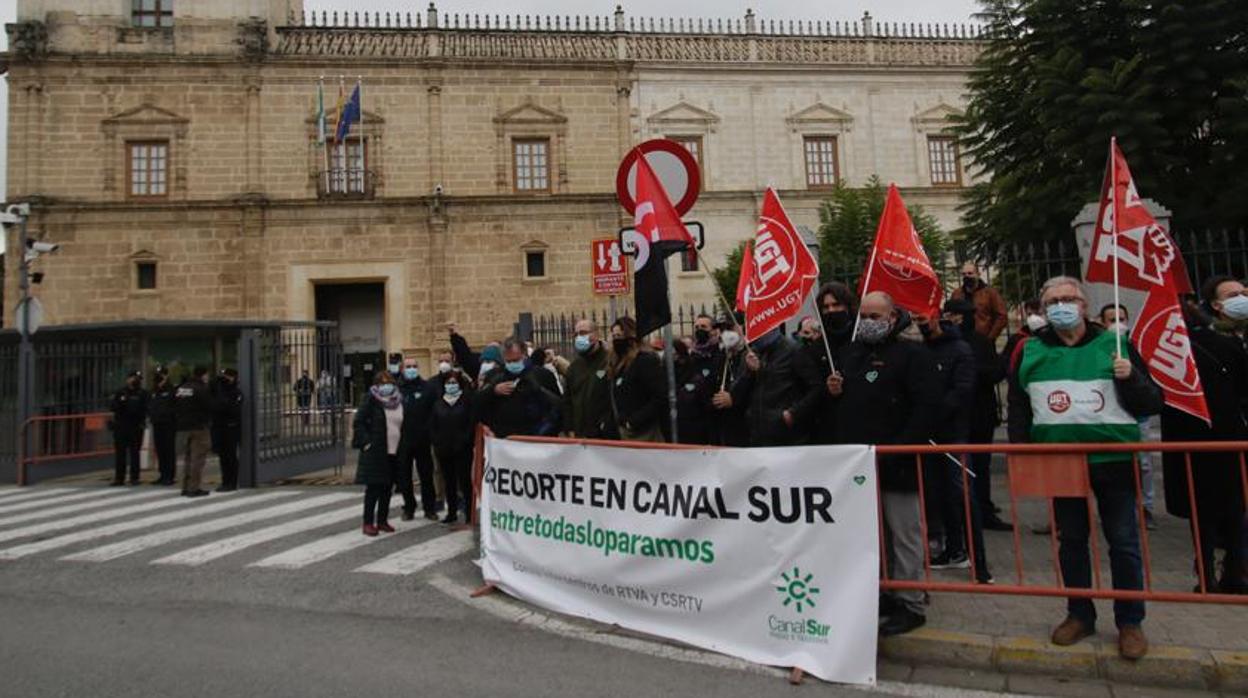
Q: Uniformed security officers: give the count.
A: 4